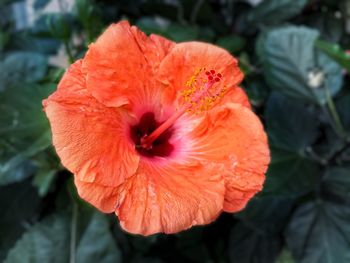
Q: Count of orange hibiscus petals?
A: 5